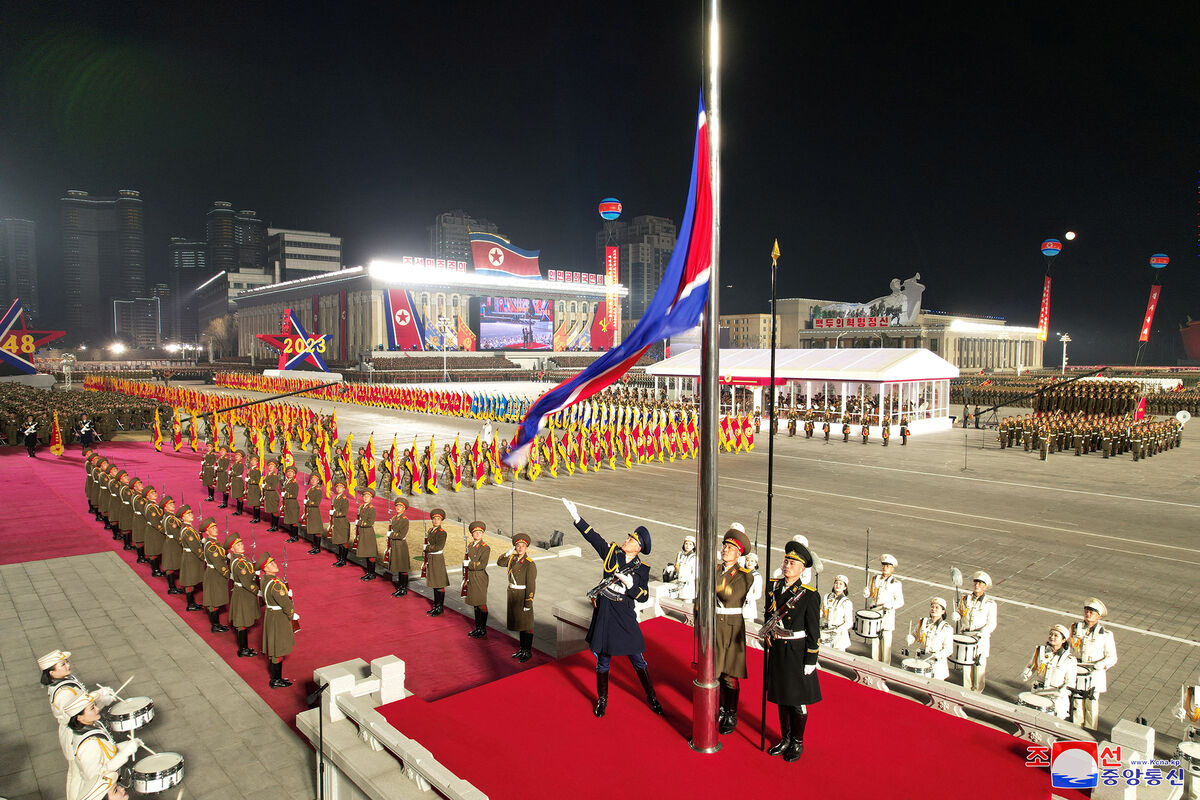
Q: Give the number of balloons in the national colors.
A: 3